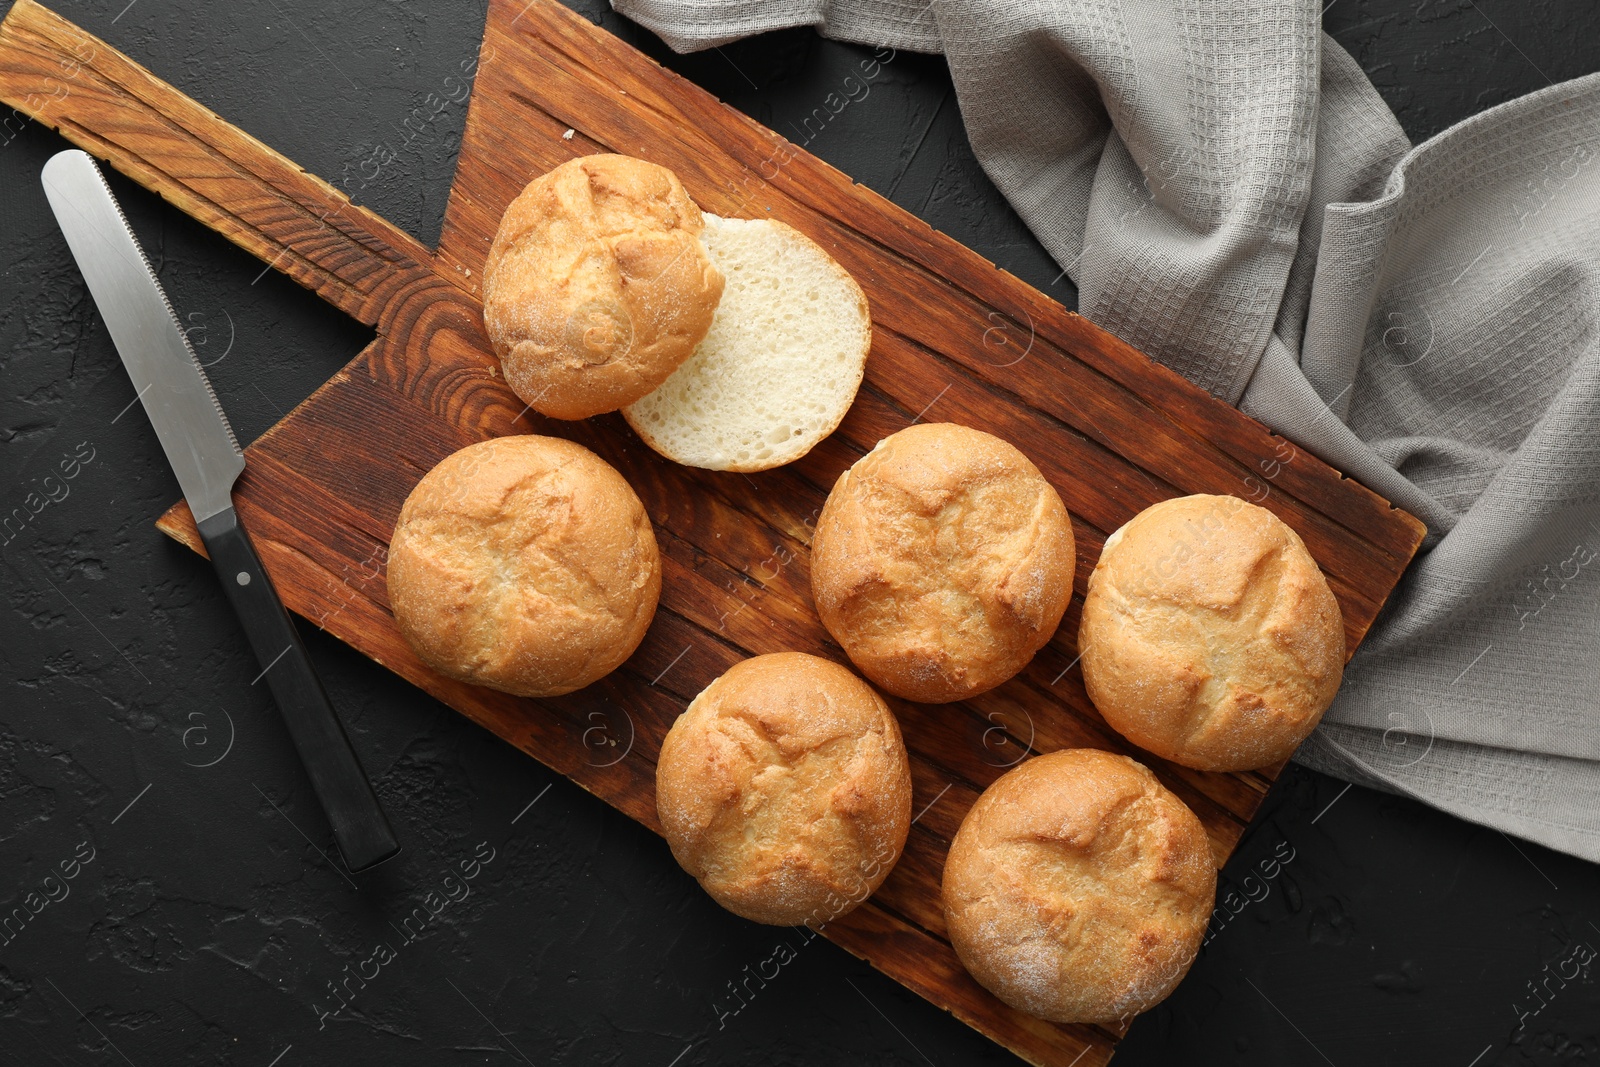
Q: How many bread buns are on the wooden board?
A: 6